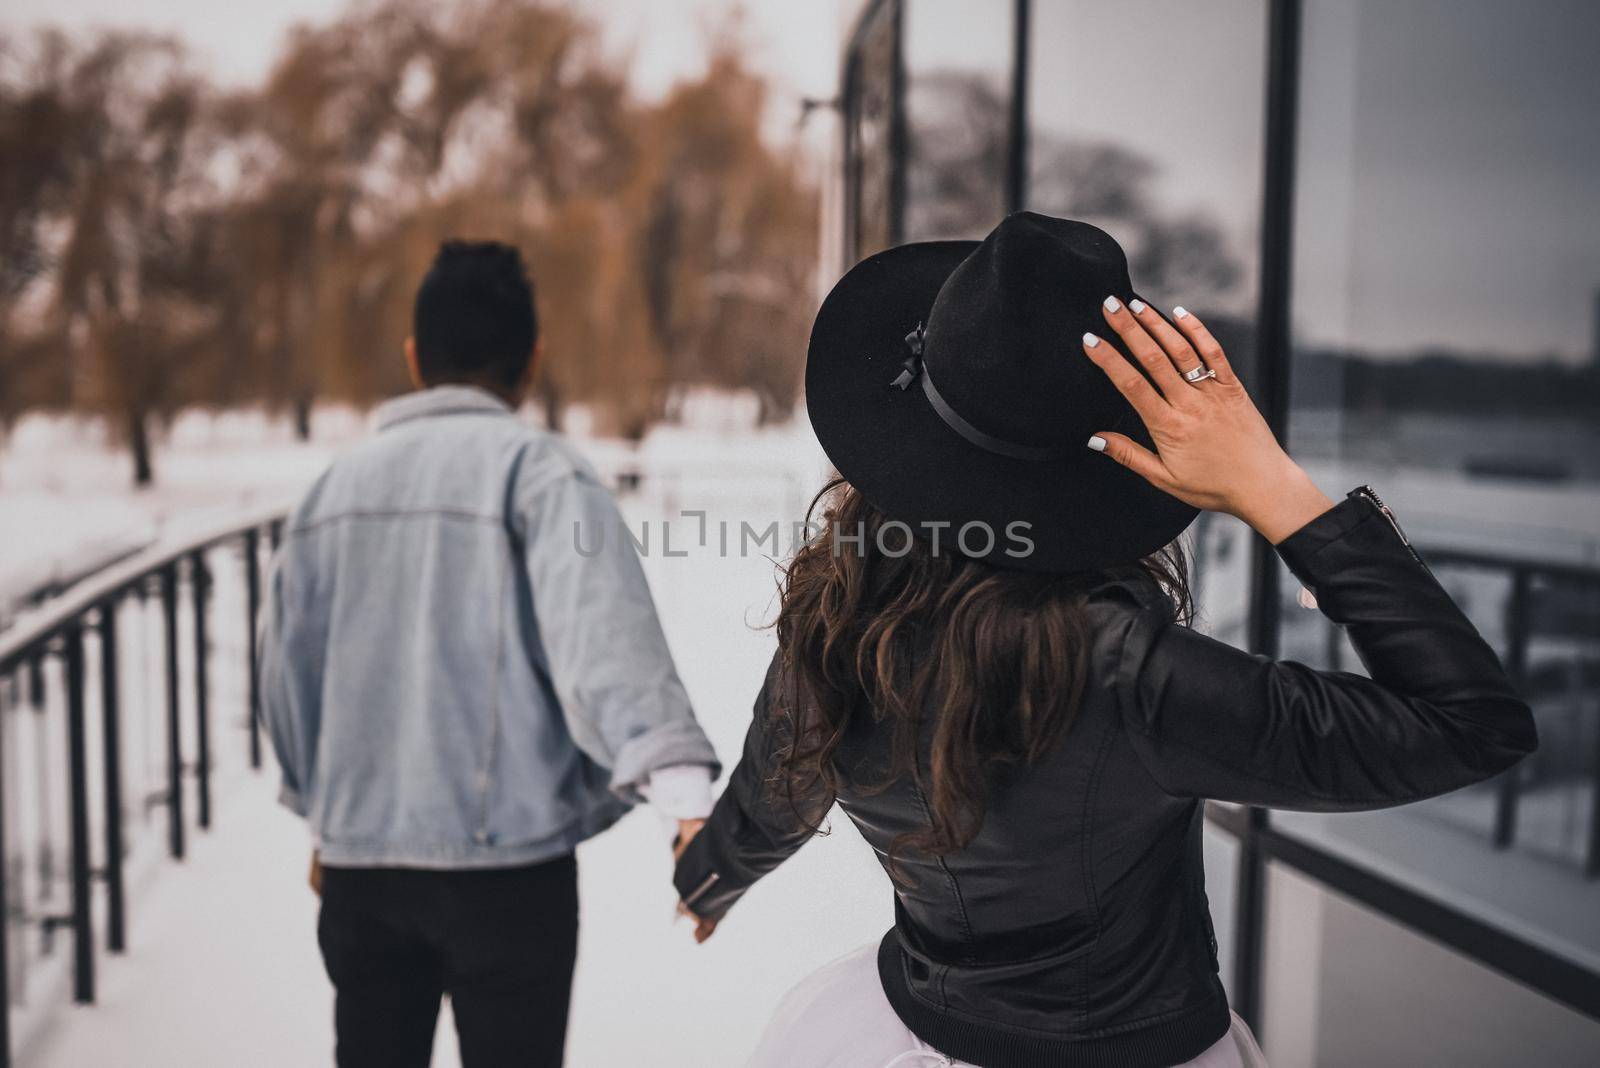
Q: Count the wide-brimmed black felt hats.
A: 1